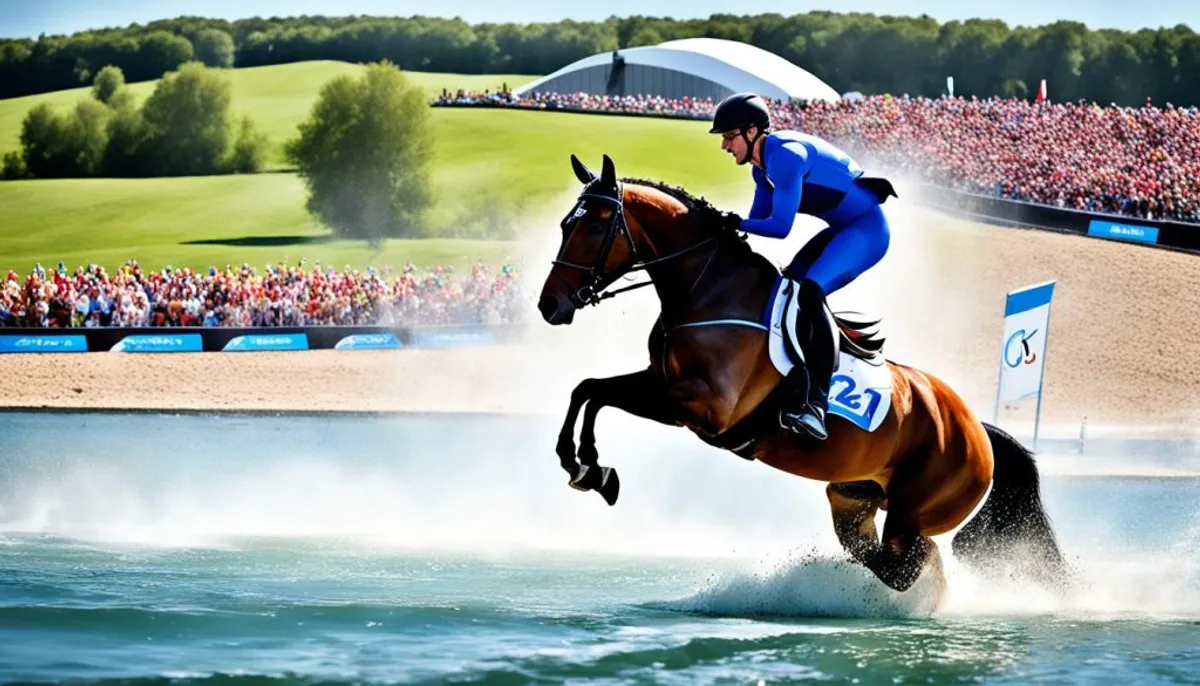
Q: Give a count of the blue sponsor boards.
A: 6